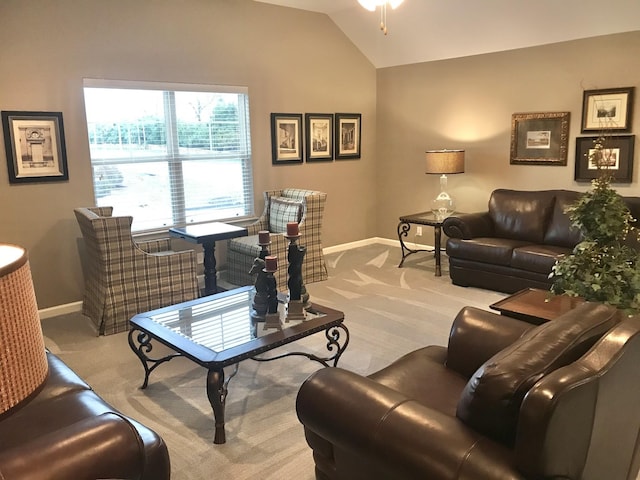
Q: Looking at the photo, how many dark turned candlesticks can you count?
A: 3